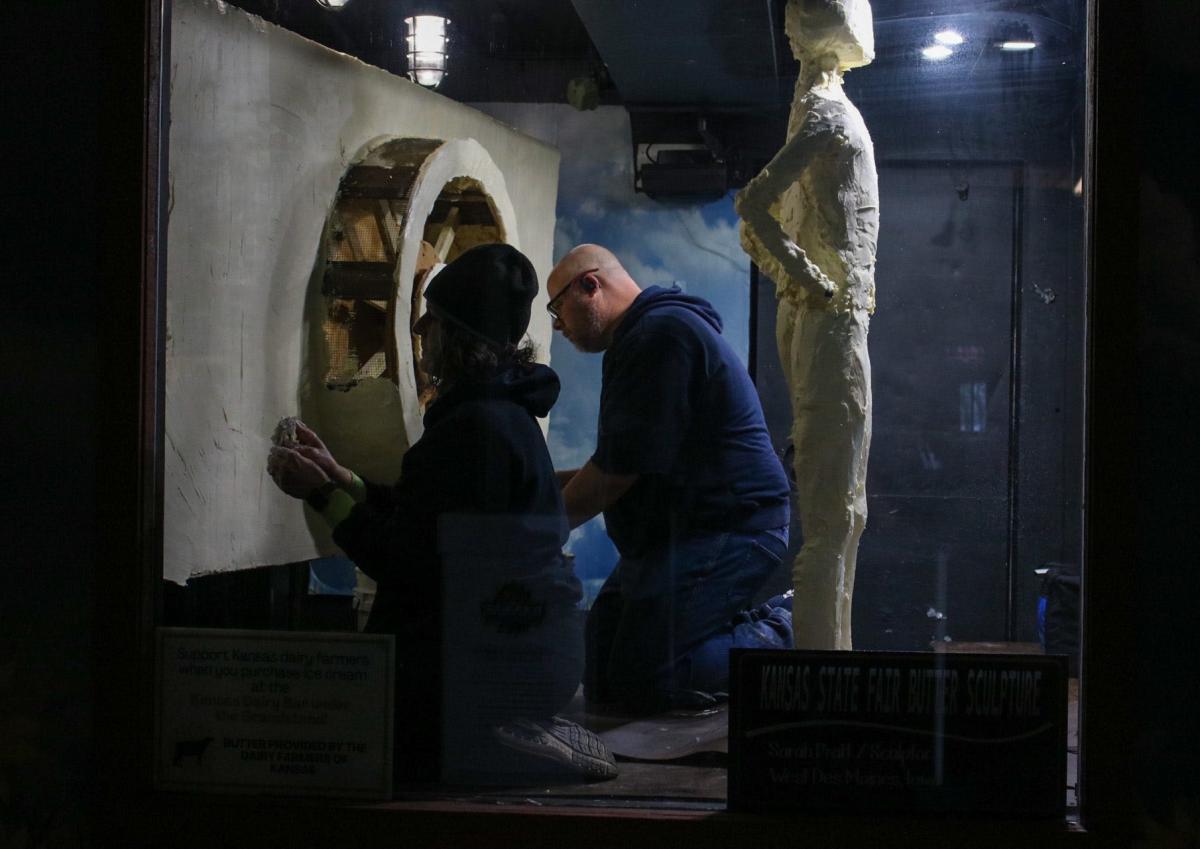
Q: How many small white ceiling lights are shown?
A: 3